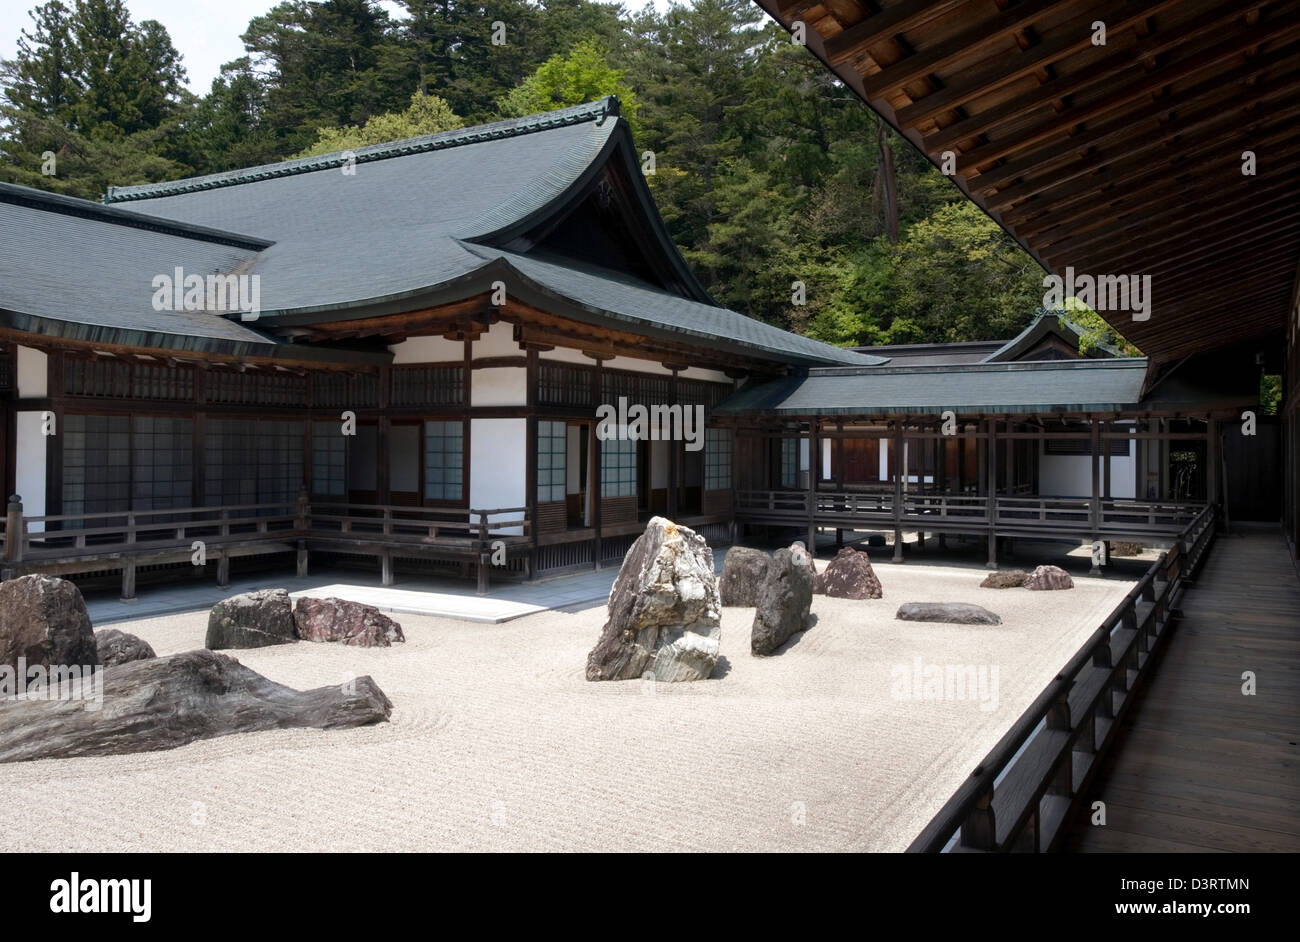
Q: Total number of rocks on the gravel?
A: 13